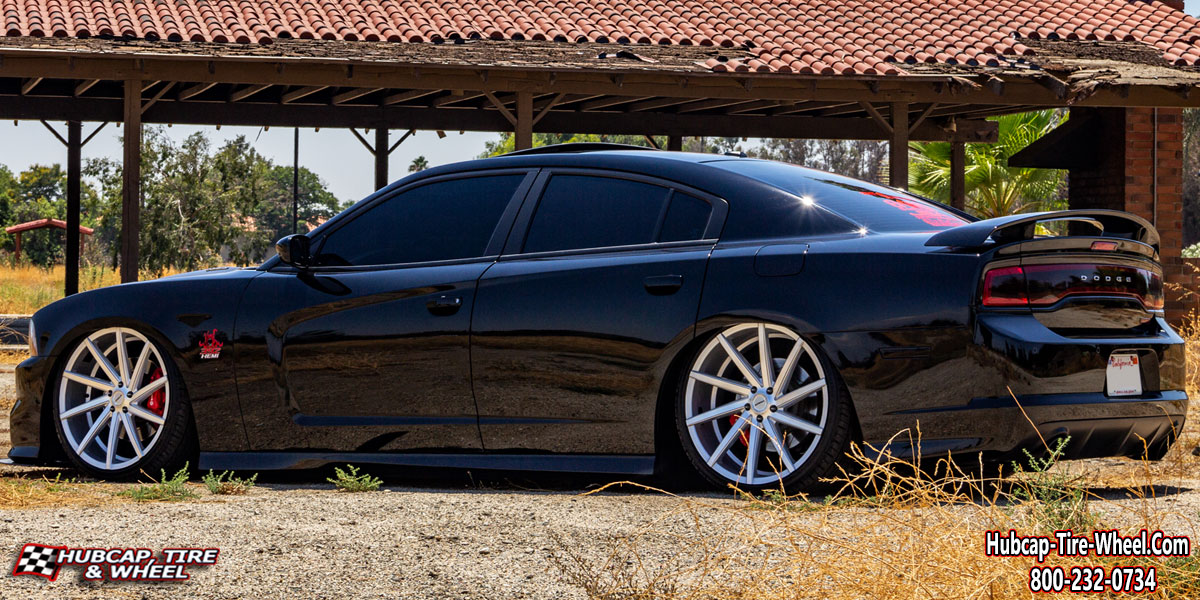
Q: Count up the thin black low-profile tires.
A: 2